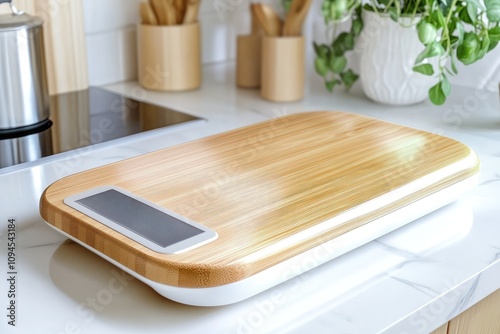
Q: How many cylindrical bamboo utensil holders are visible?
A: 3